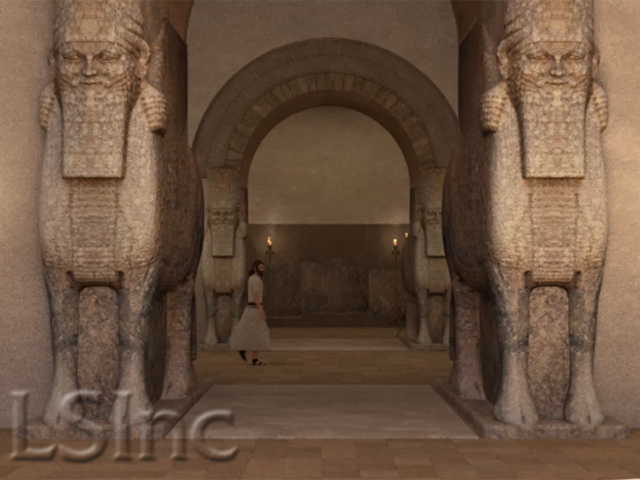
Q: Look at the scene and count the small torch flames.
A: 3